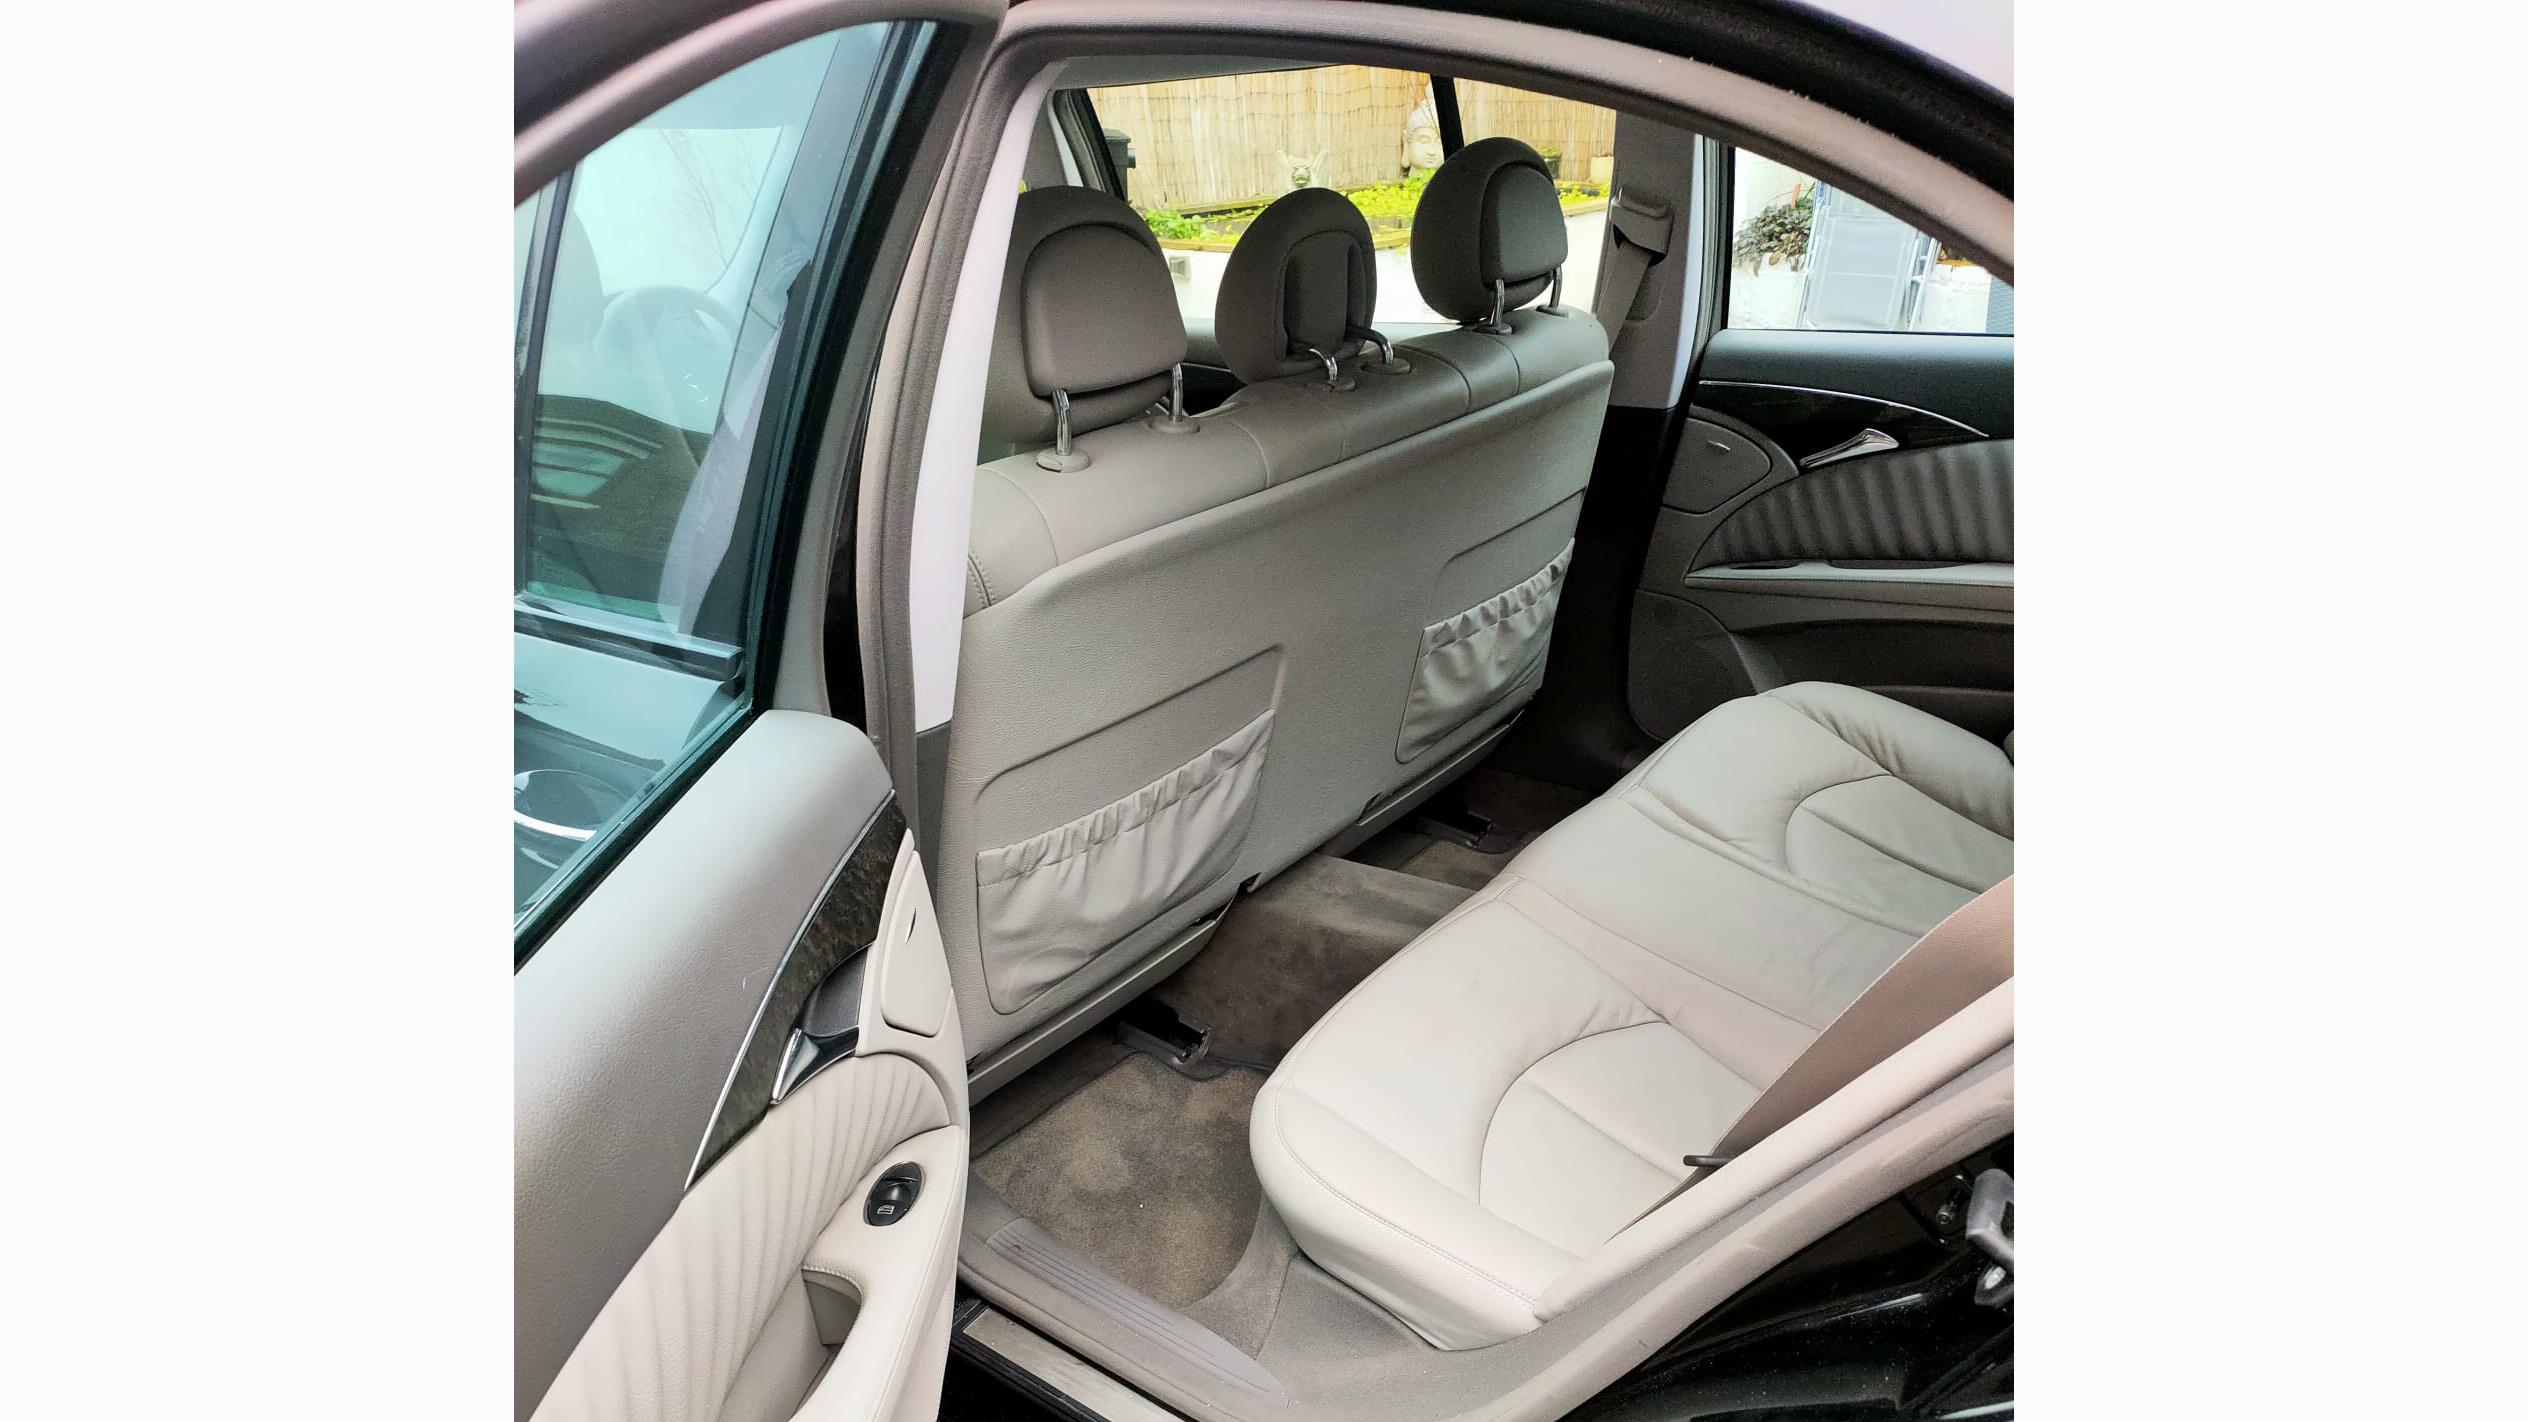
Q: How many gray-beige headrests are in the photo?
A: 3